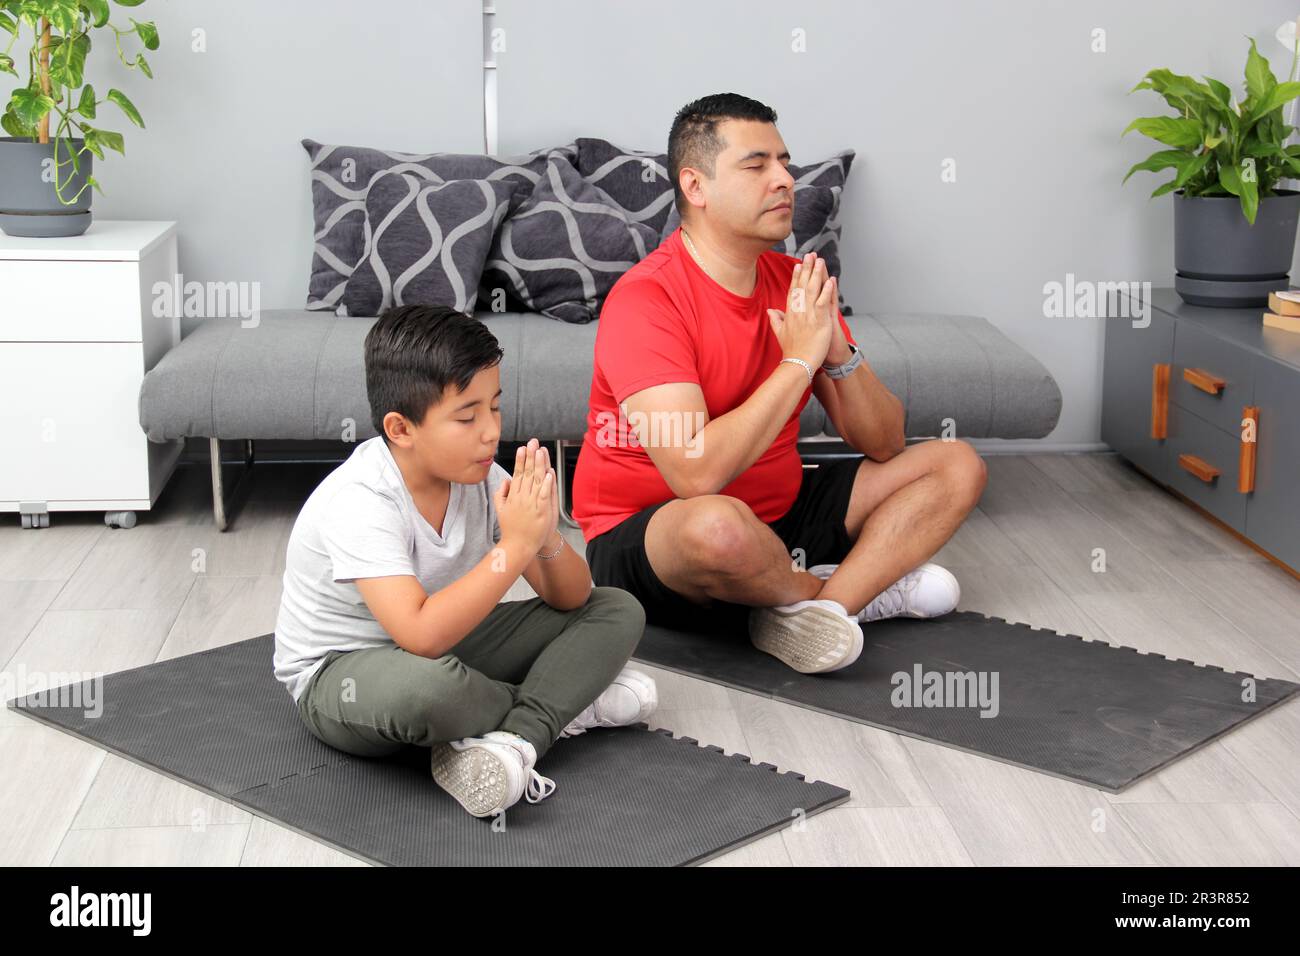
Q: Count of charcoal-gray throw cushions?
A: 5